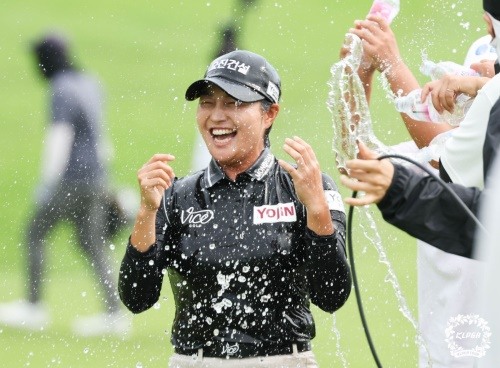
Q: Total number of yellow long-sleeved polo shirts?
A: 0